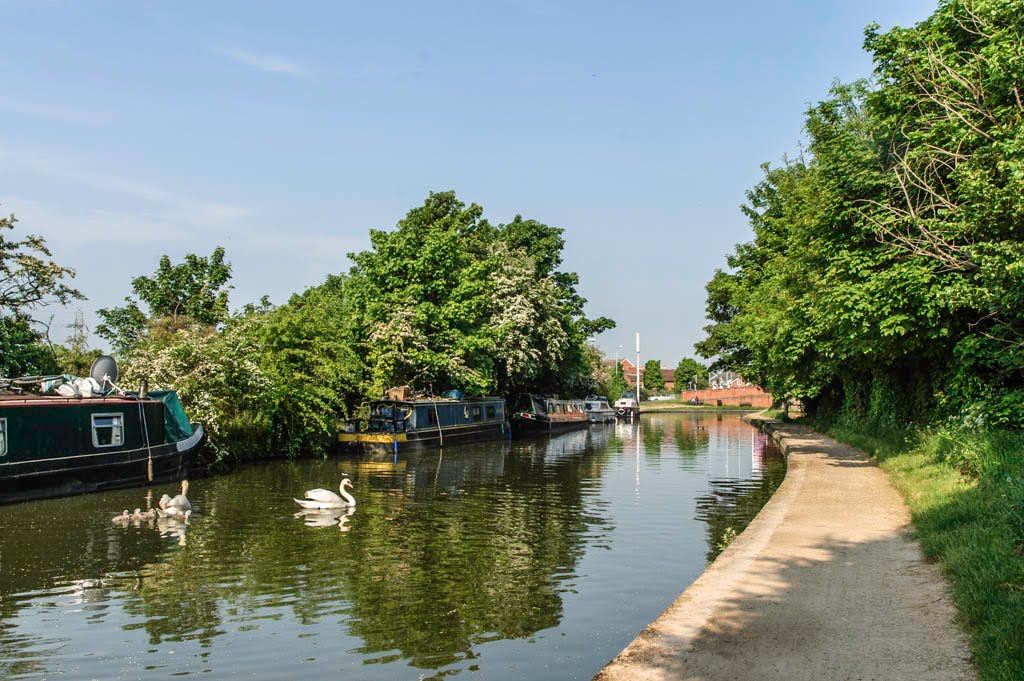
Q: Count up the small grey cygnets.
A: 4